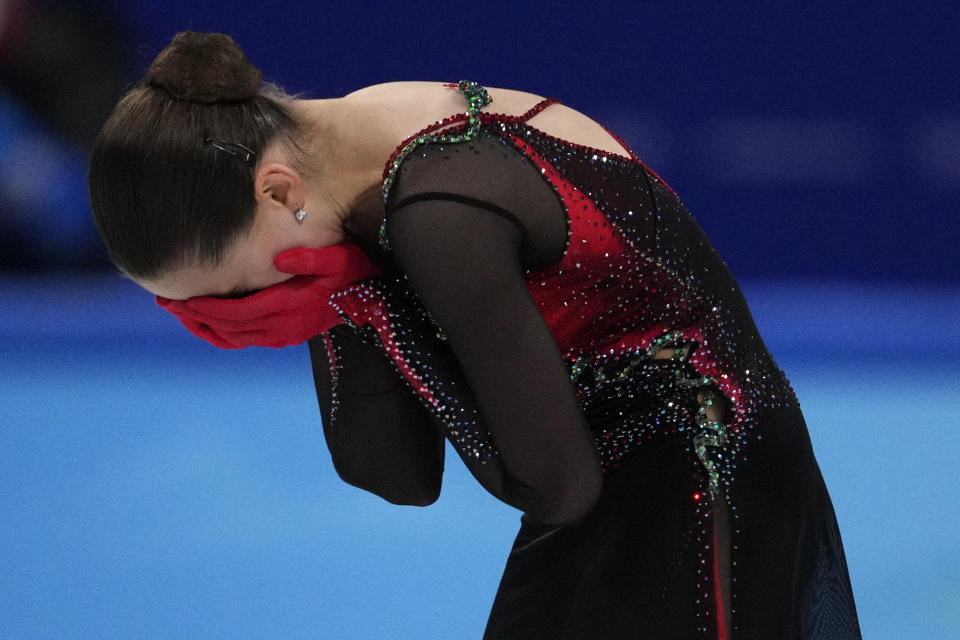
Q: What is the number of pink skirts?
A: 0